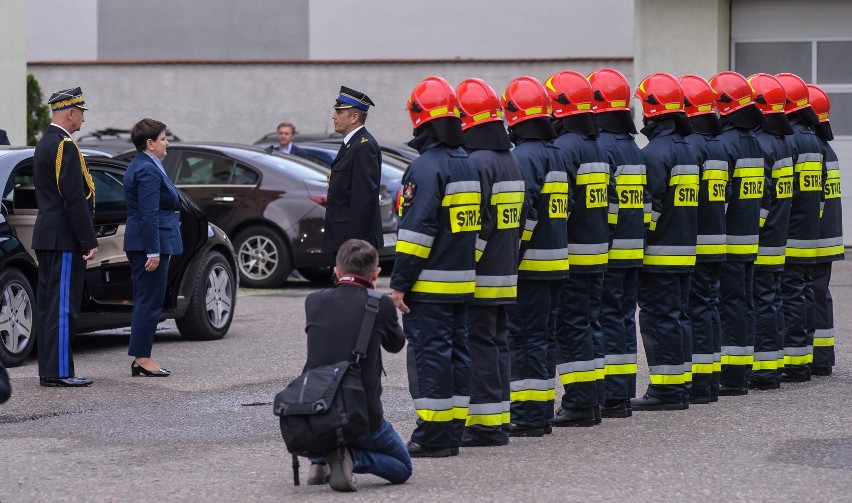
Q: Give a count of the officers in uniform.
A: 13